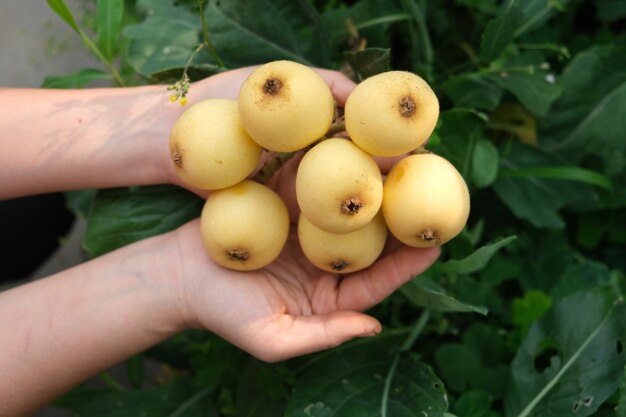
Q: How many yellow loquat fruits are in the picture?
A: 7